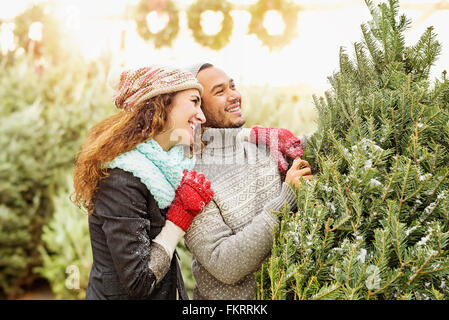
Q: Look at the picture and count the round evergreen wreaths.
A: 3